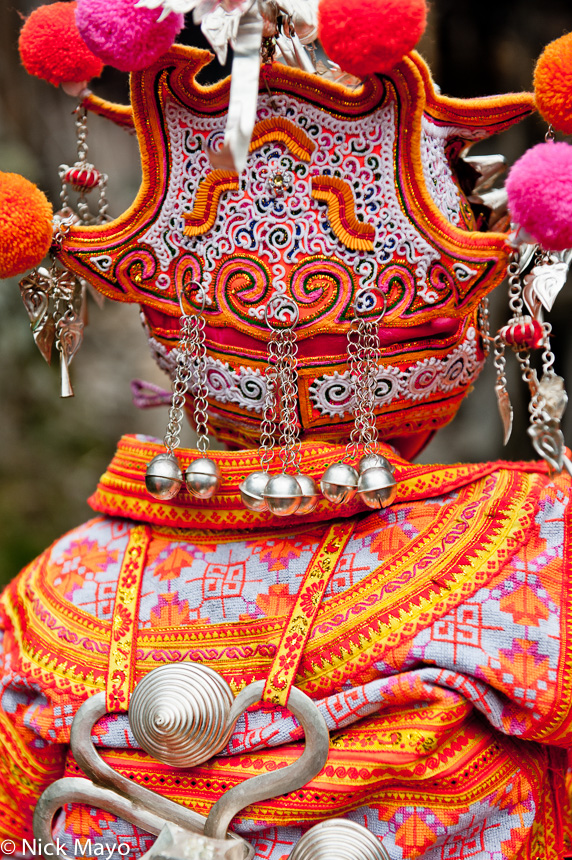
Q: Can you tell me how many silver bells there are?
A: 9